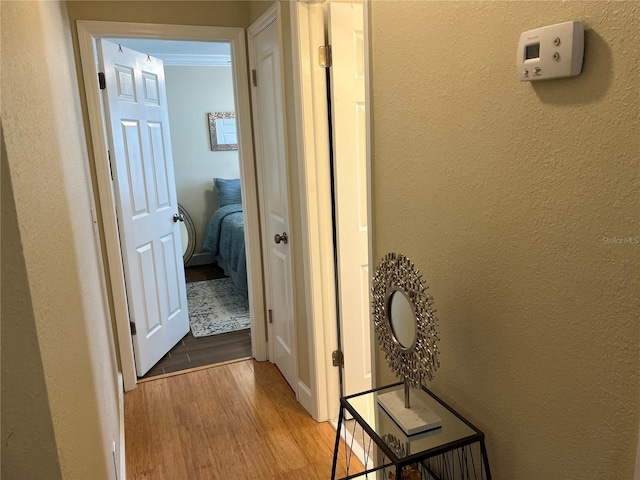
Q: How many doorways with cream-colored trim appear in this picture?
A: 3